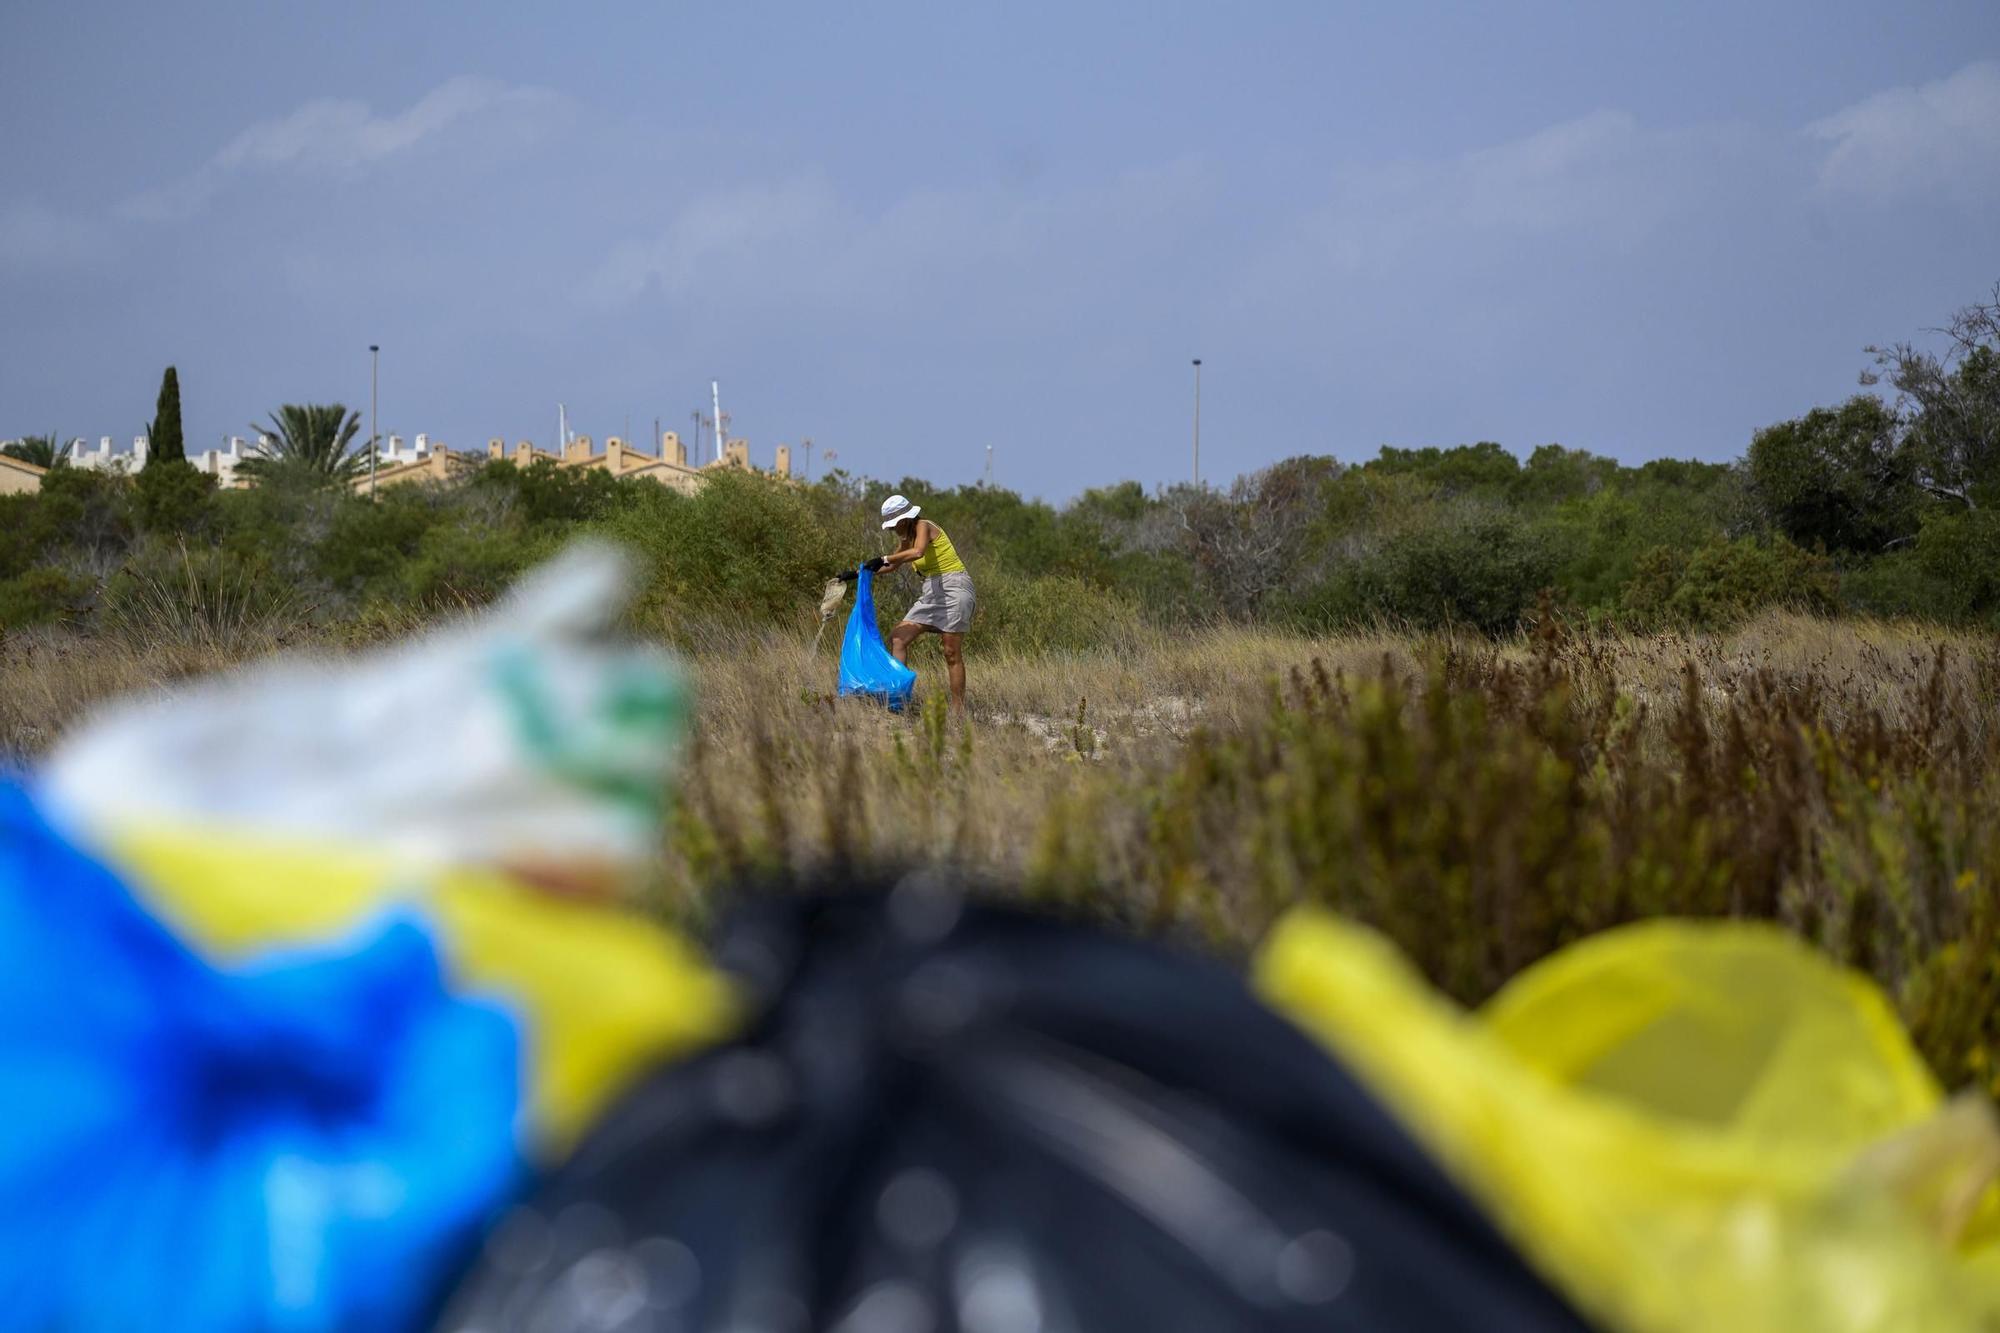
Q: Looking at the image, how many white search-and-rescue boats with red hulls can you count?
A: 0